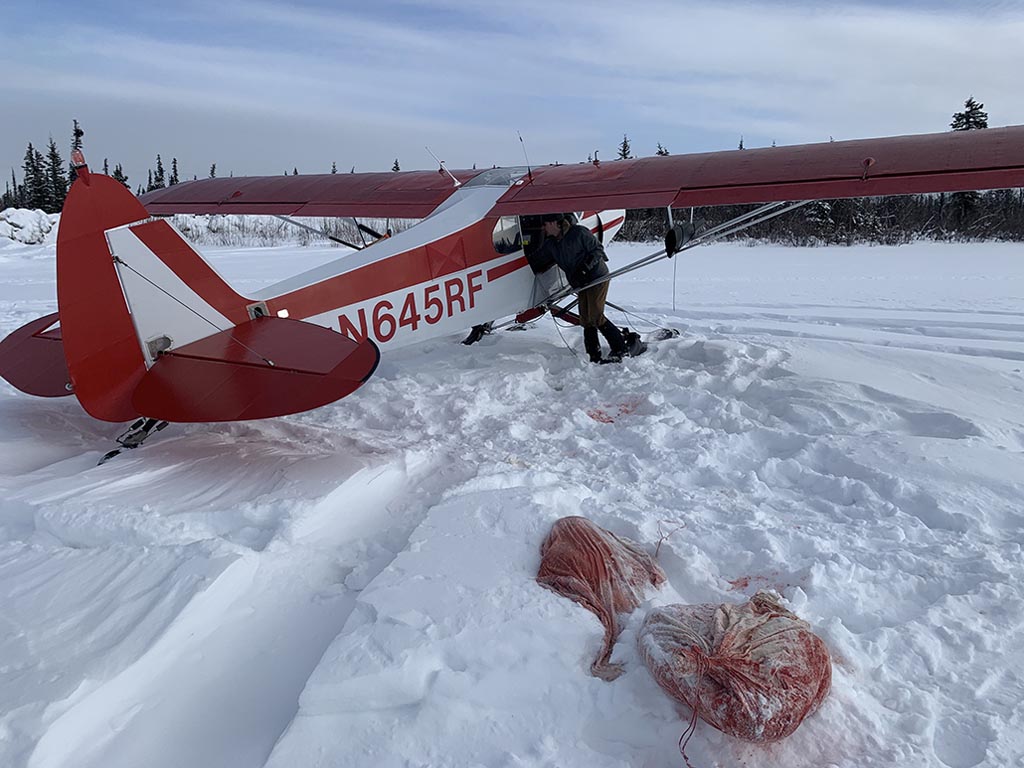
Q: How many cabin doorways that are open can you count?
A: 1